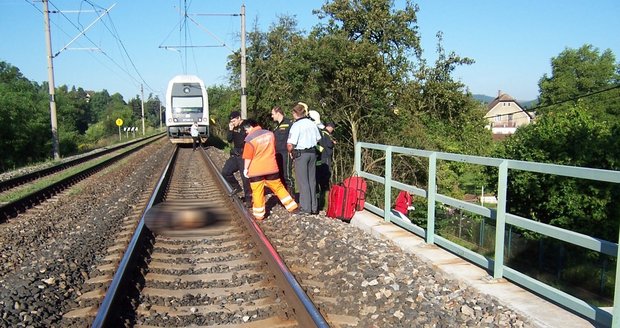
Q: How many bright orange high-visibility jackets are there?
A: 1